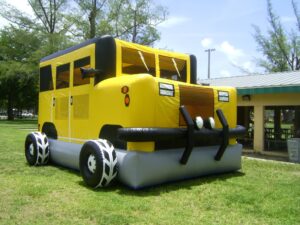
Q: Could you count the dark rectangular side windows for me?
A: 3